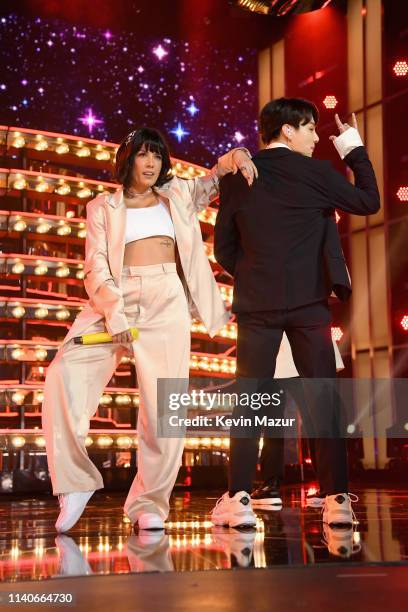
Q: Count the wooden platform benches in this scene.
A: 0